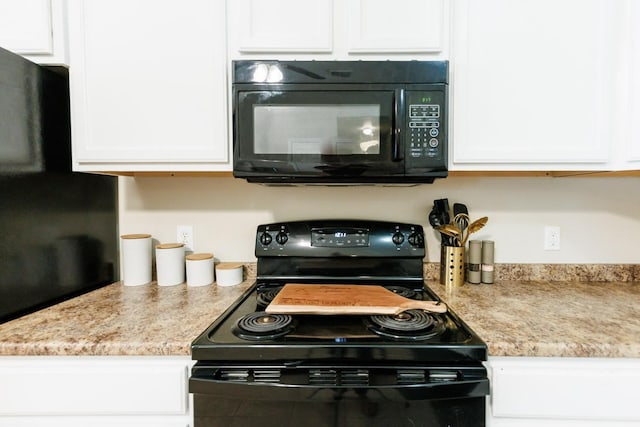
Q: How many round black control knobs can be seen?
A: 4